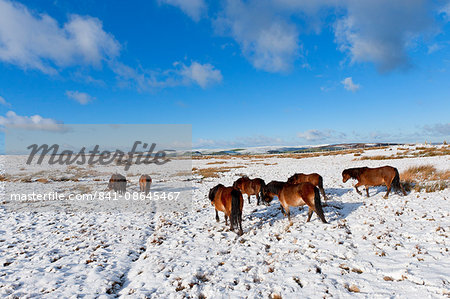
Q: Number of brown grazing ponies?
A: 7